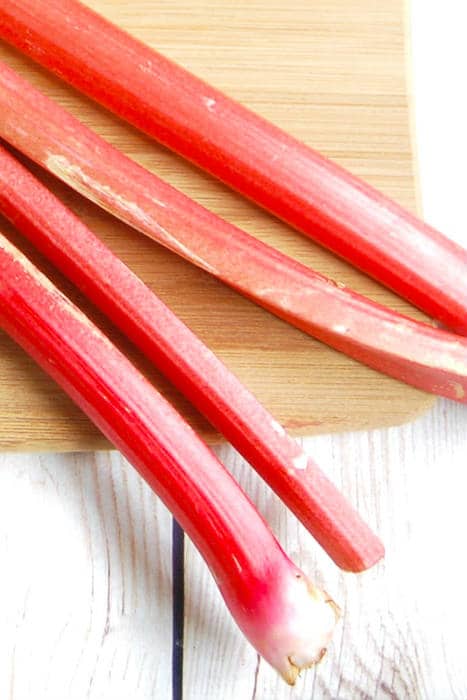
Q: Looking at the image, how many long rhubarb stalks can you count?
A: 4